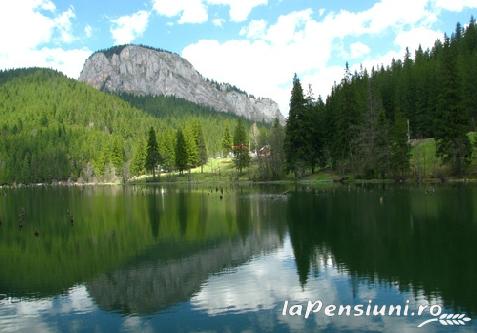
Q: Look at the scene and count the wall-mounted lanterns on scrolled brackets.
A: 0